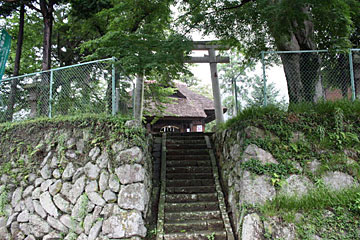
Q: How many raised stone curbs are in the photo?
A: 2